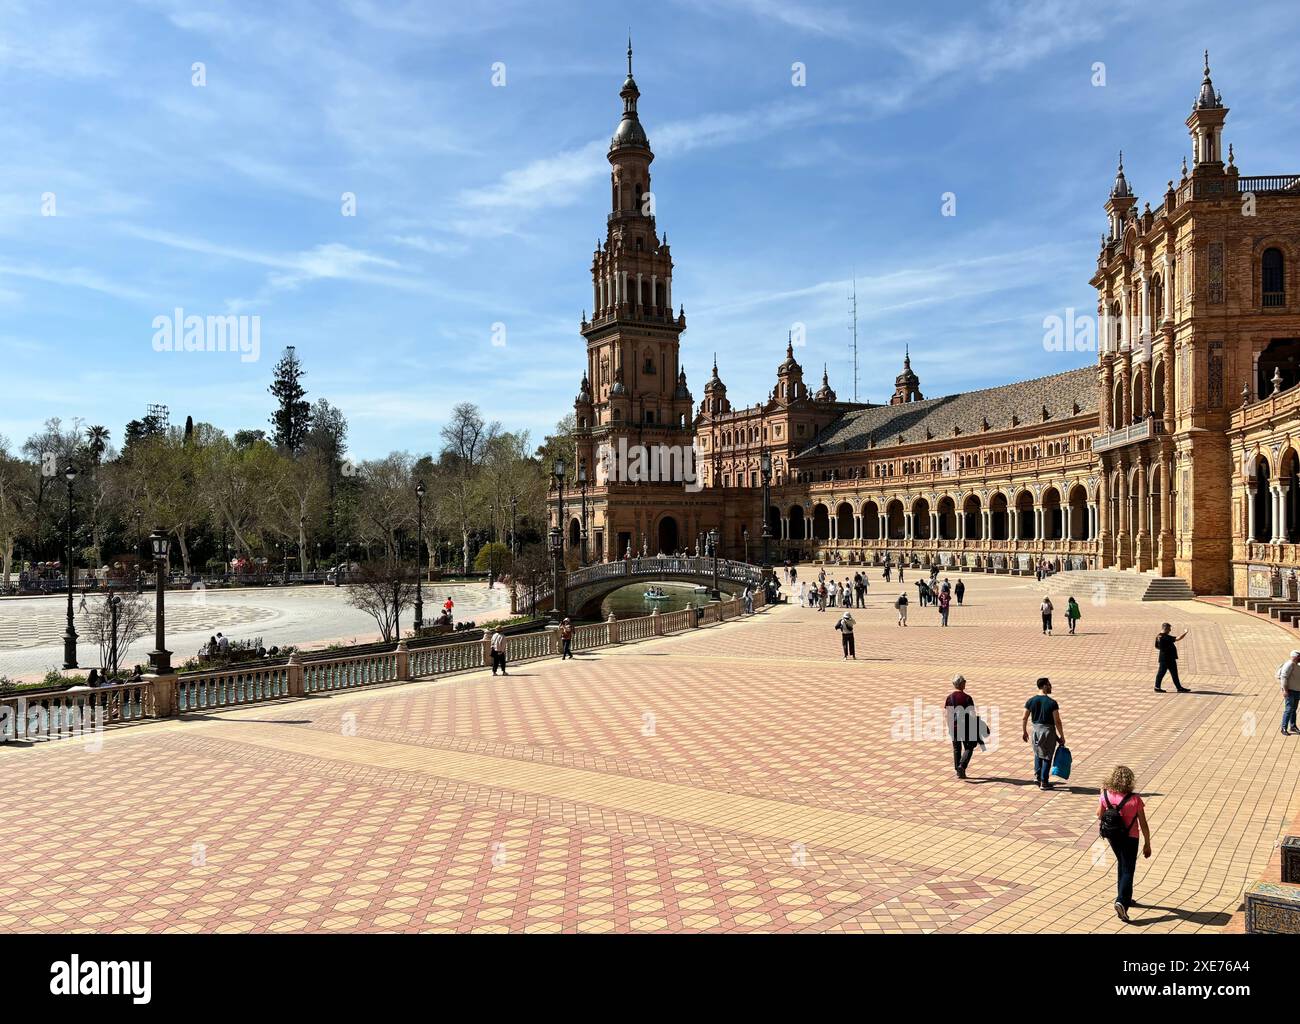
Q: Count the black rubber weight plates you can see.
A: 0